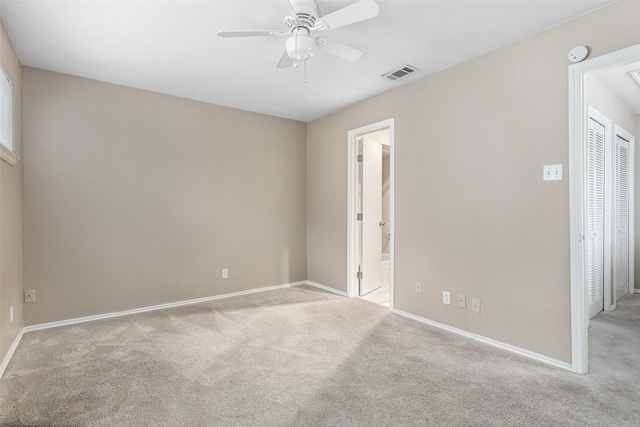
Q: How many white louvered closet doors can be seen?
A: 2